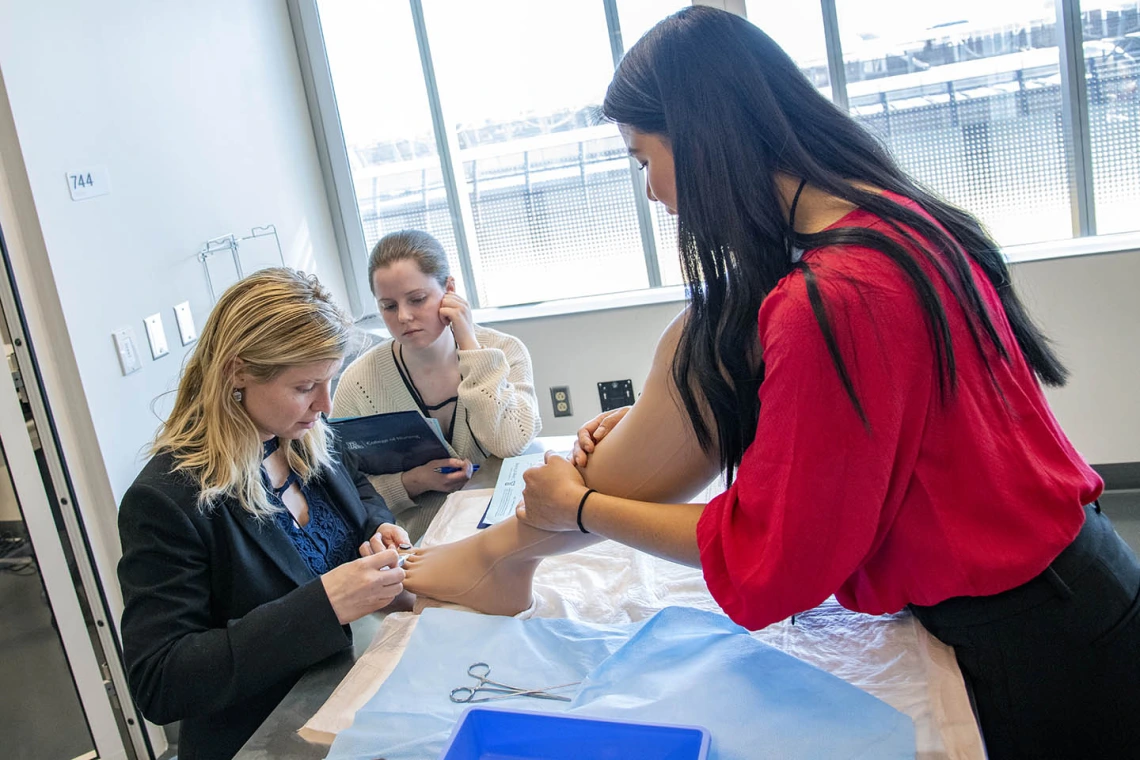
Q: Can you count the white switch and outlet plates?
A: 3